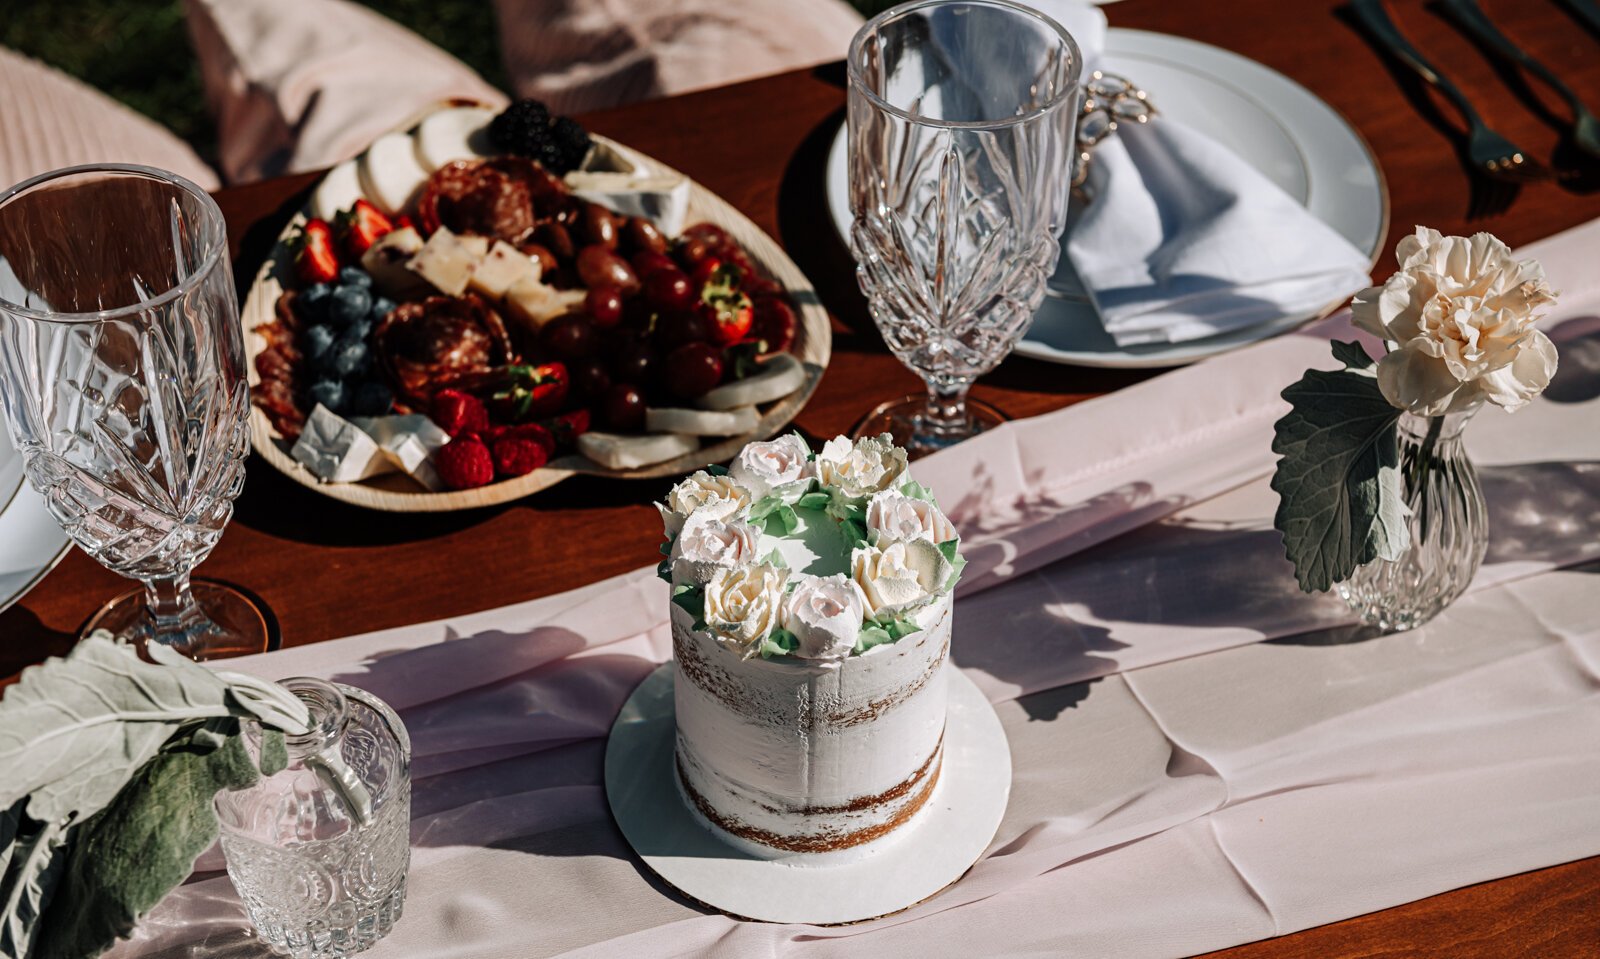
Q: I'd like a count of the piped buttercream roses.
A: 8